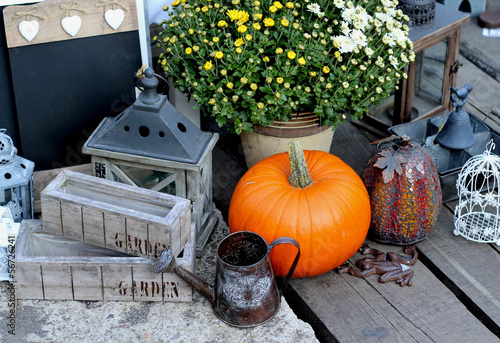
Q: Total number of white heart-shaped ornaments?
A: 3